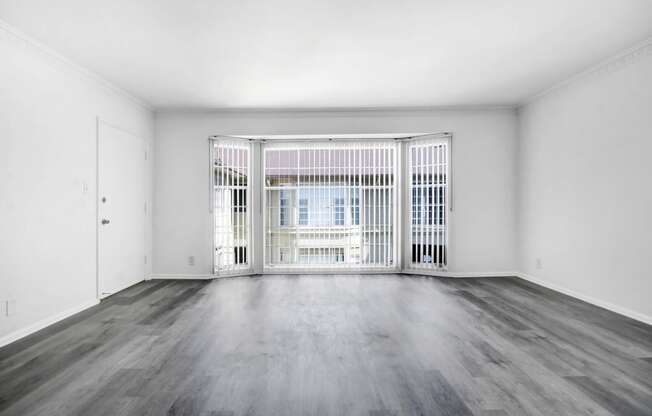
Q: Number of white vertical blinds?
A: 3